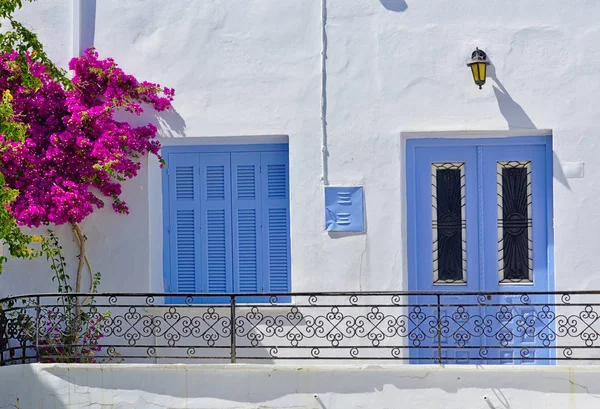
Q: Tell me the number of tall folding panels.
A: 4